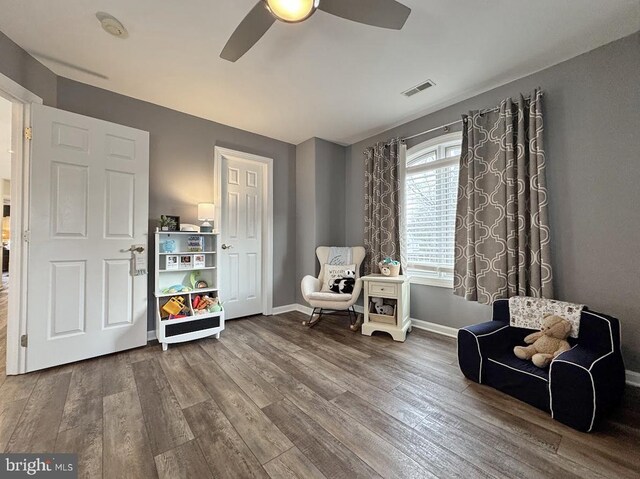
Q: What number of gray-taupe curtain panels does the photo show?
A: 2